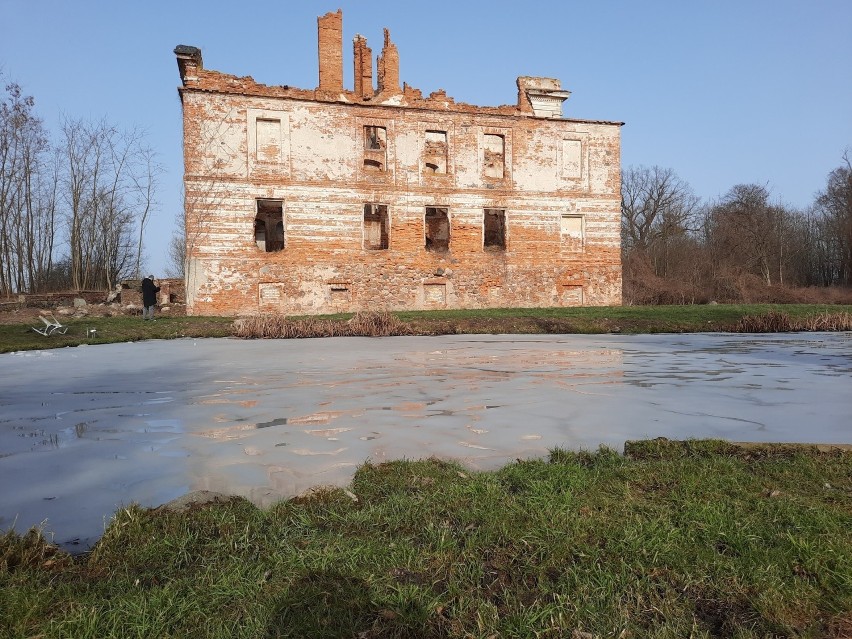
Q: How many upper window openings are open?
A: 3